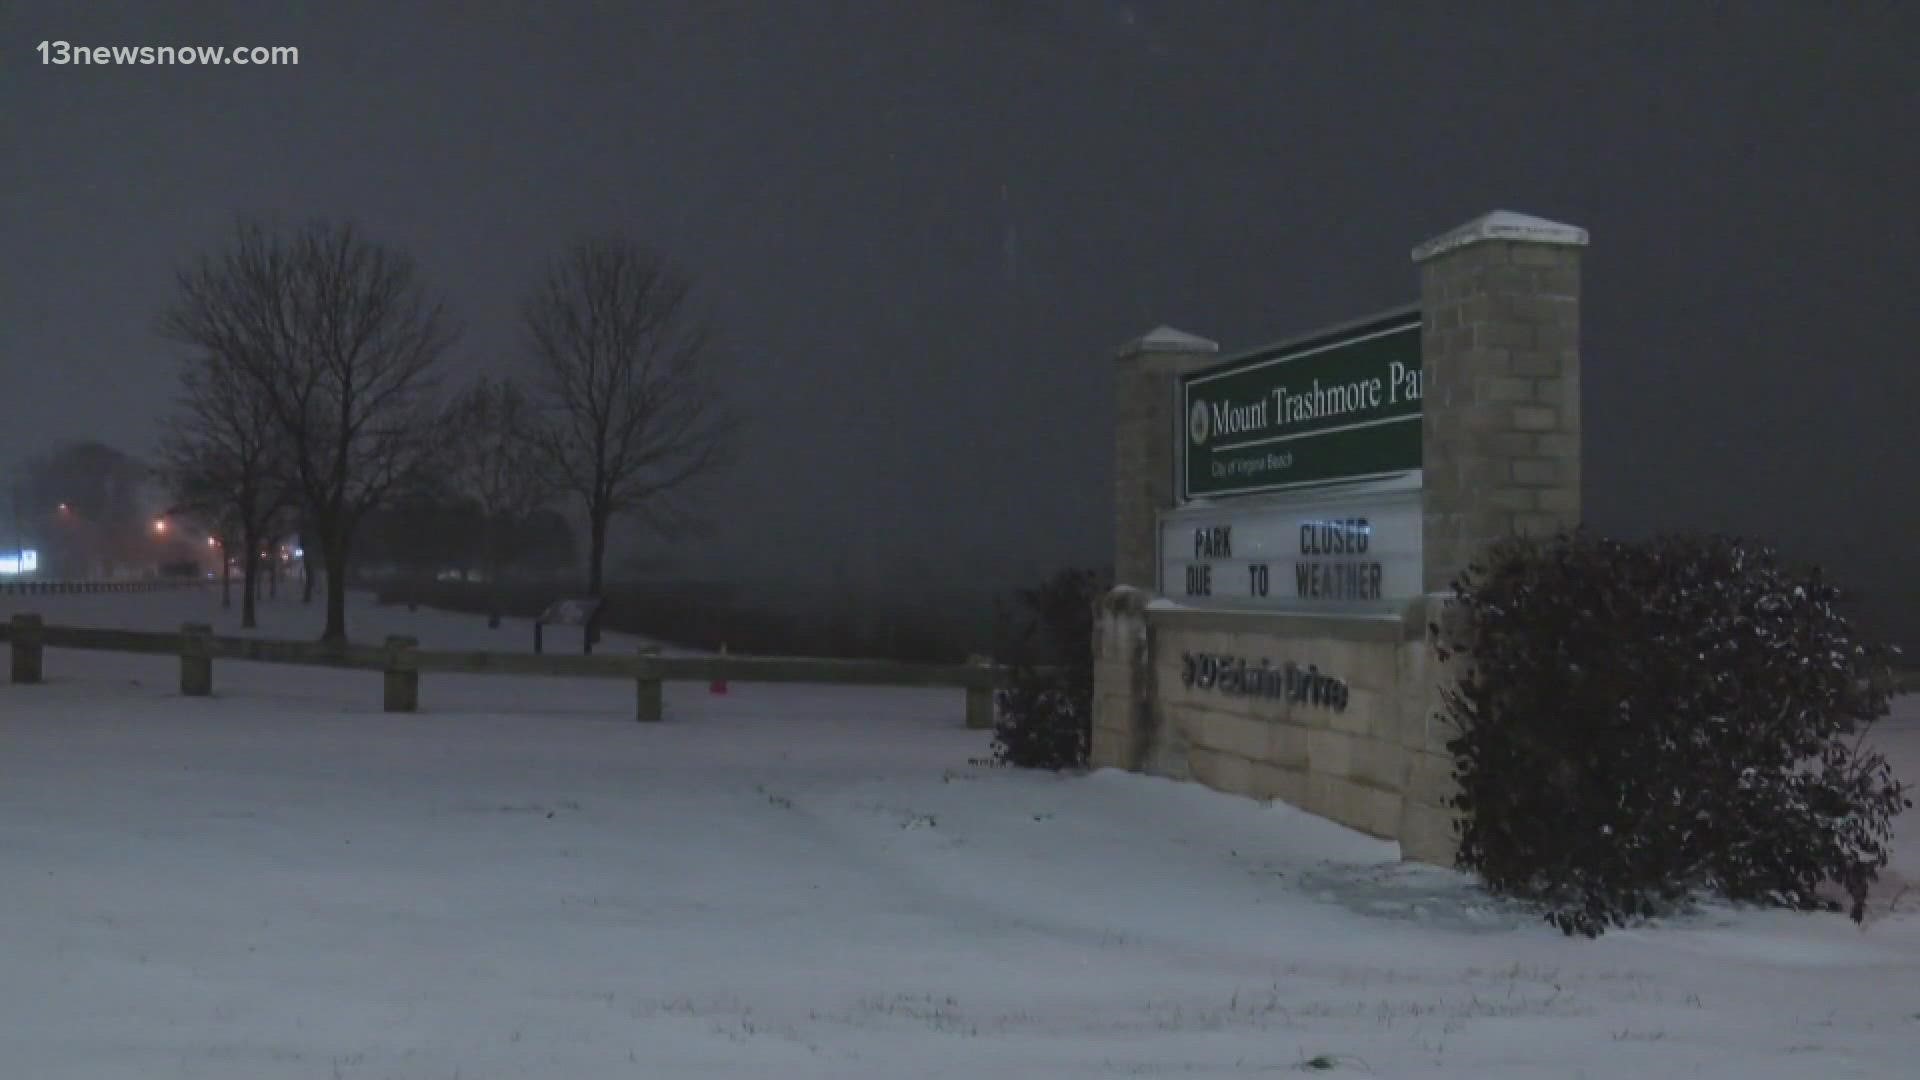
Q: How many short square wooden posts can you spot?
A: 5